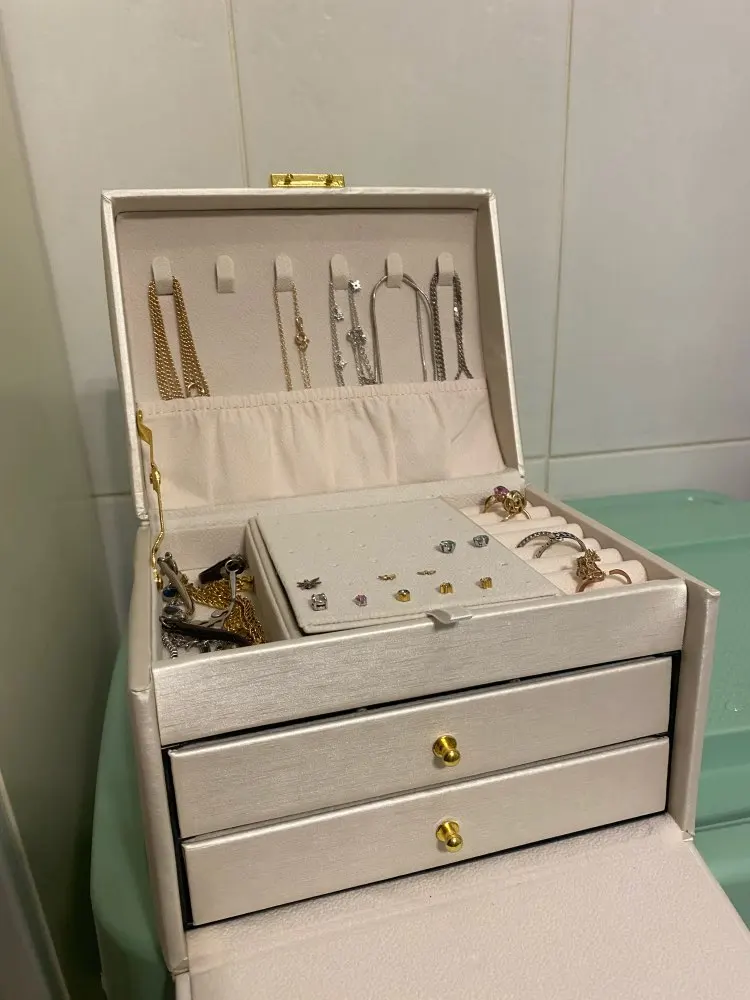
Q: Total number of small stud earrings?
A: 10